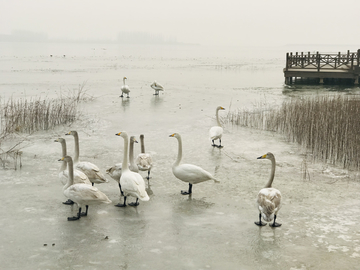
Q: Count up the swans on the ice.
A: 11